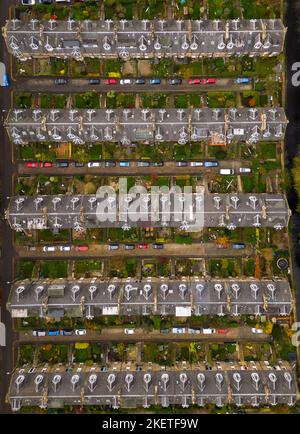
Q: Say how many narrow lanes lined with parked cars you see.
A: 4